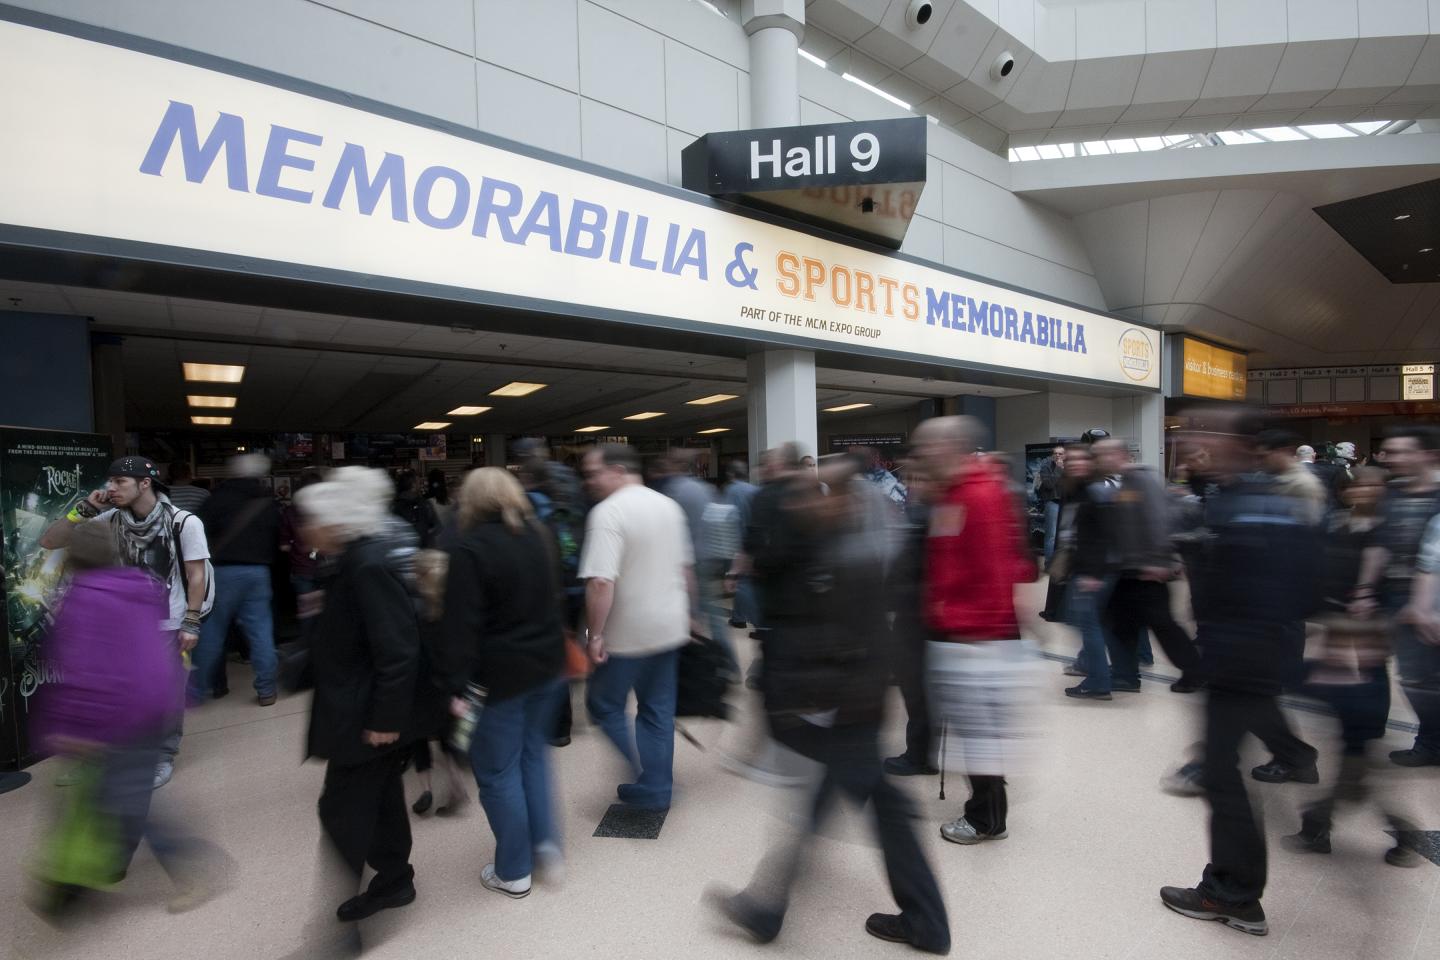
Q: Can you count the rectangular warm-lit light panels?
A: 11